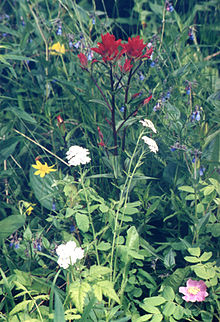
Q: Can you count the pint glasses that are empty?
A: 0